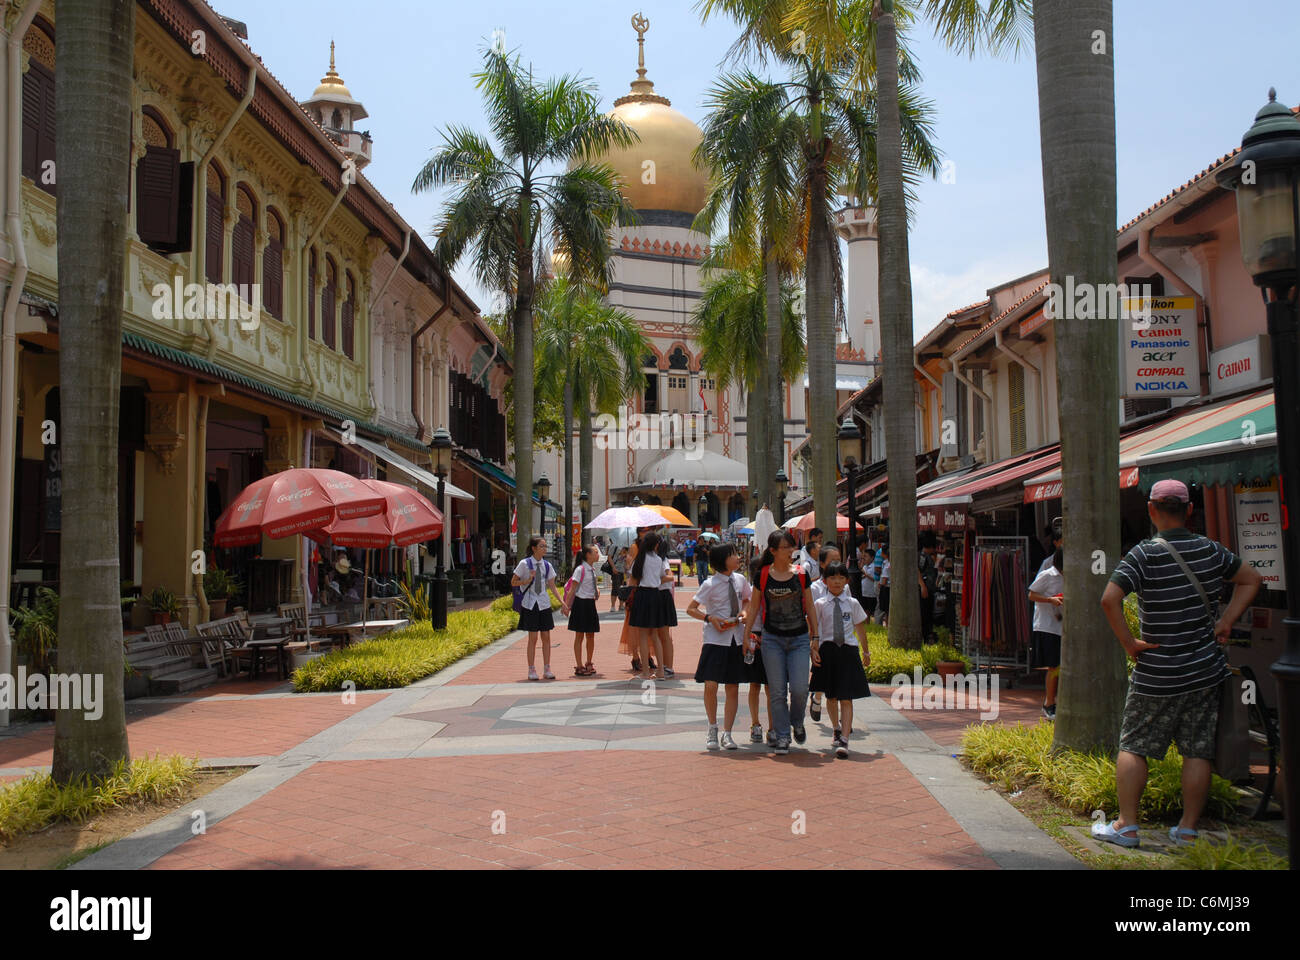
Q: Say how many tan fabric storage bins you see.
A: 0